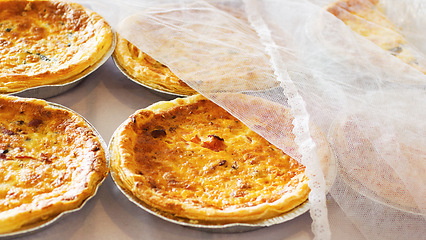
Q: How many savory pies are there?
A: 6